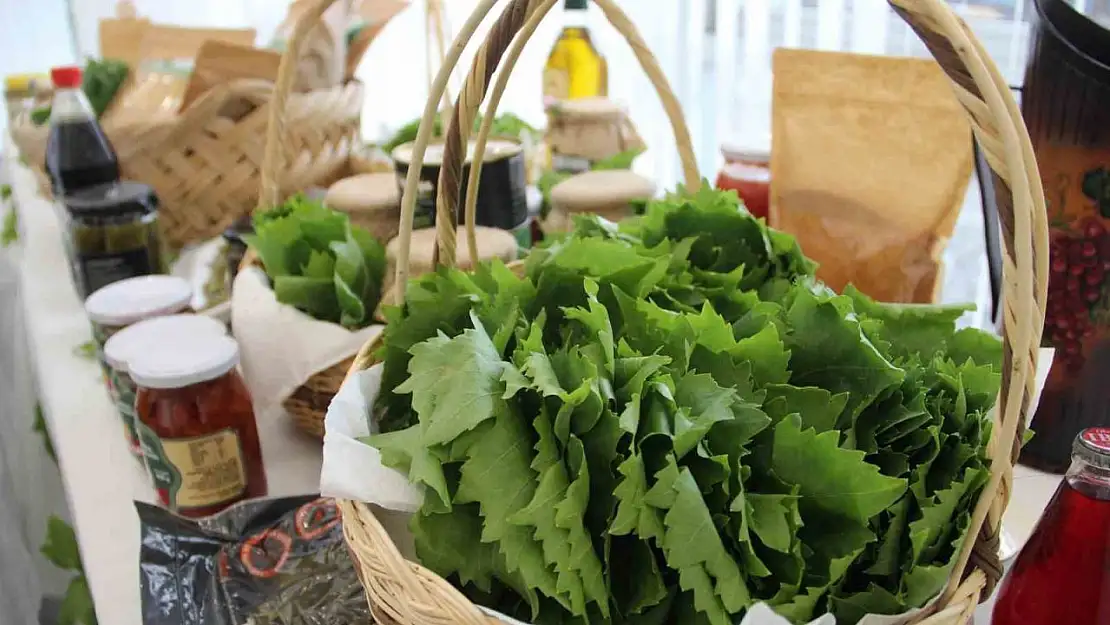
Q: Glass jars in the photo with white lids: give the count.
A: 4